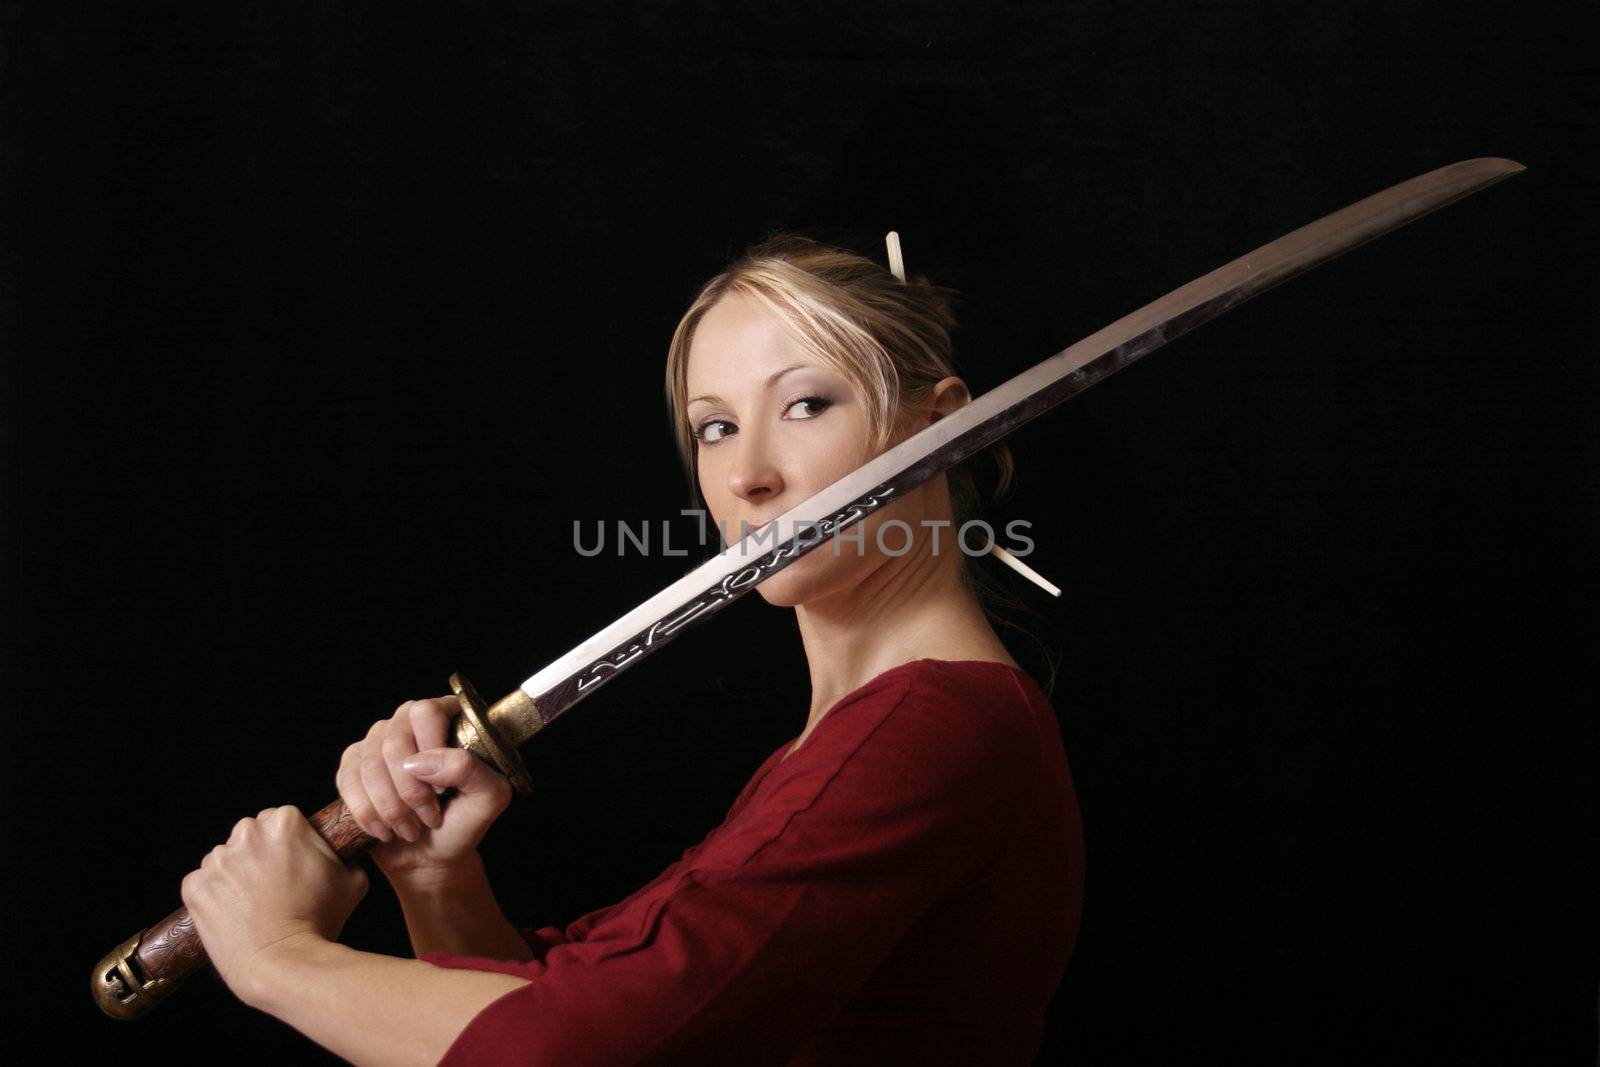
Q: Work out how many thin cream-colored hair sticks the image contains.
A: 2